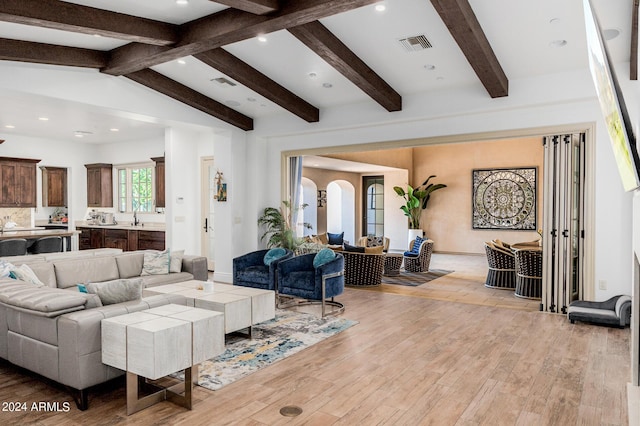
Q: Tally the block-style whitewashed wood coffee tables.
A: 2